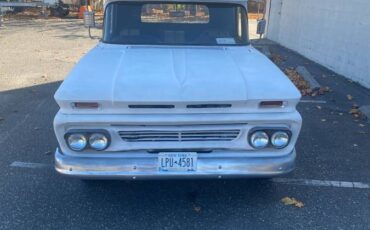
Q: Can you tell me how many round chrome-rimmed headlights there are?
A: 4